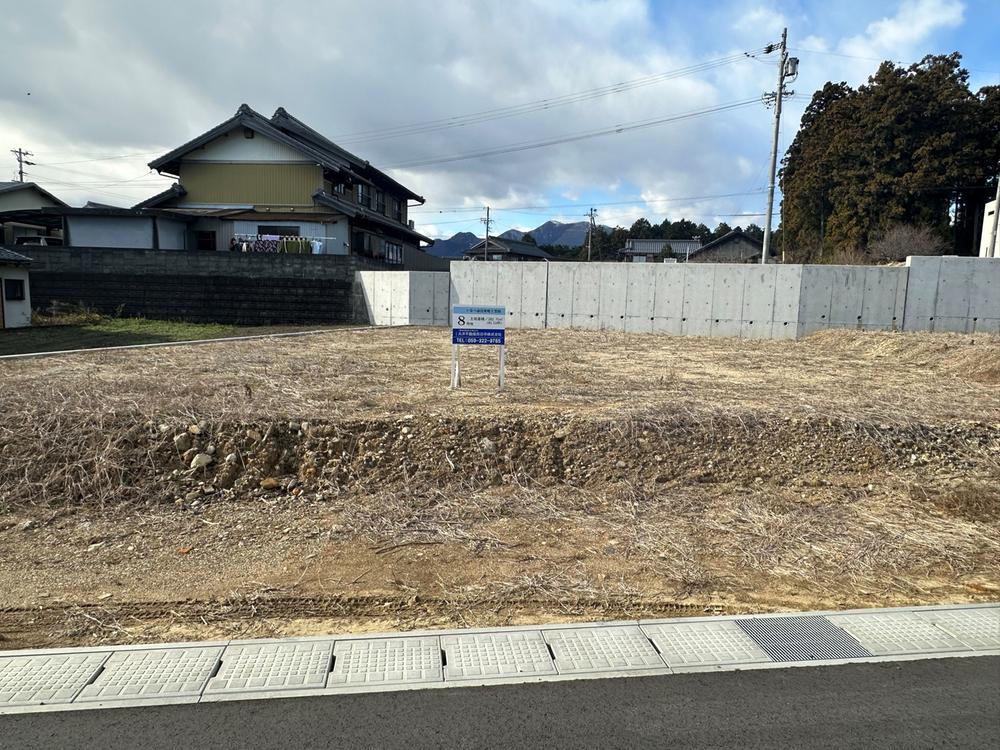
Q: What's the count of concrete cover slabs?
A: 9